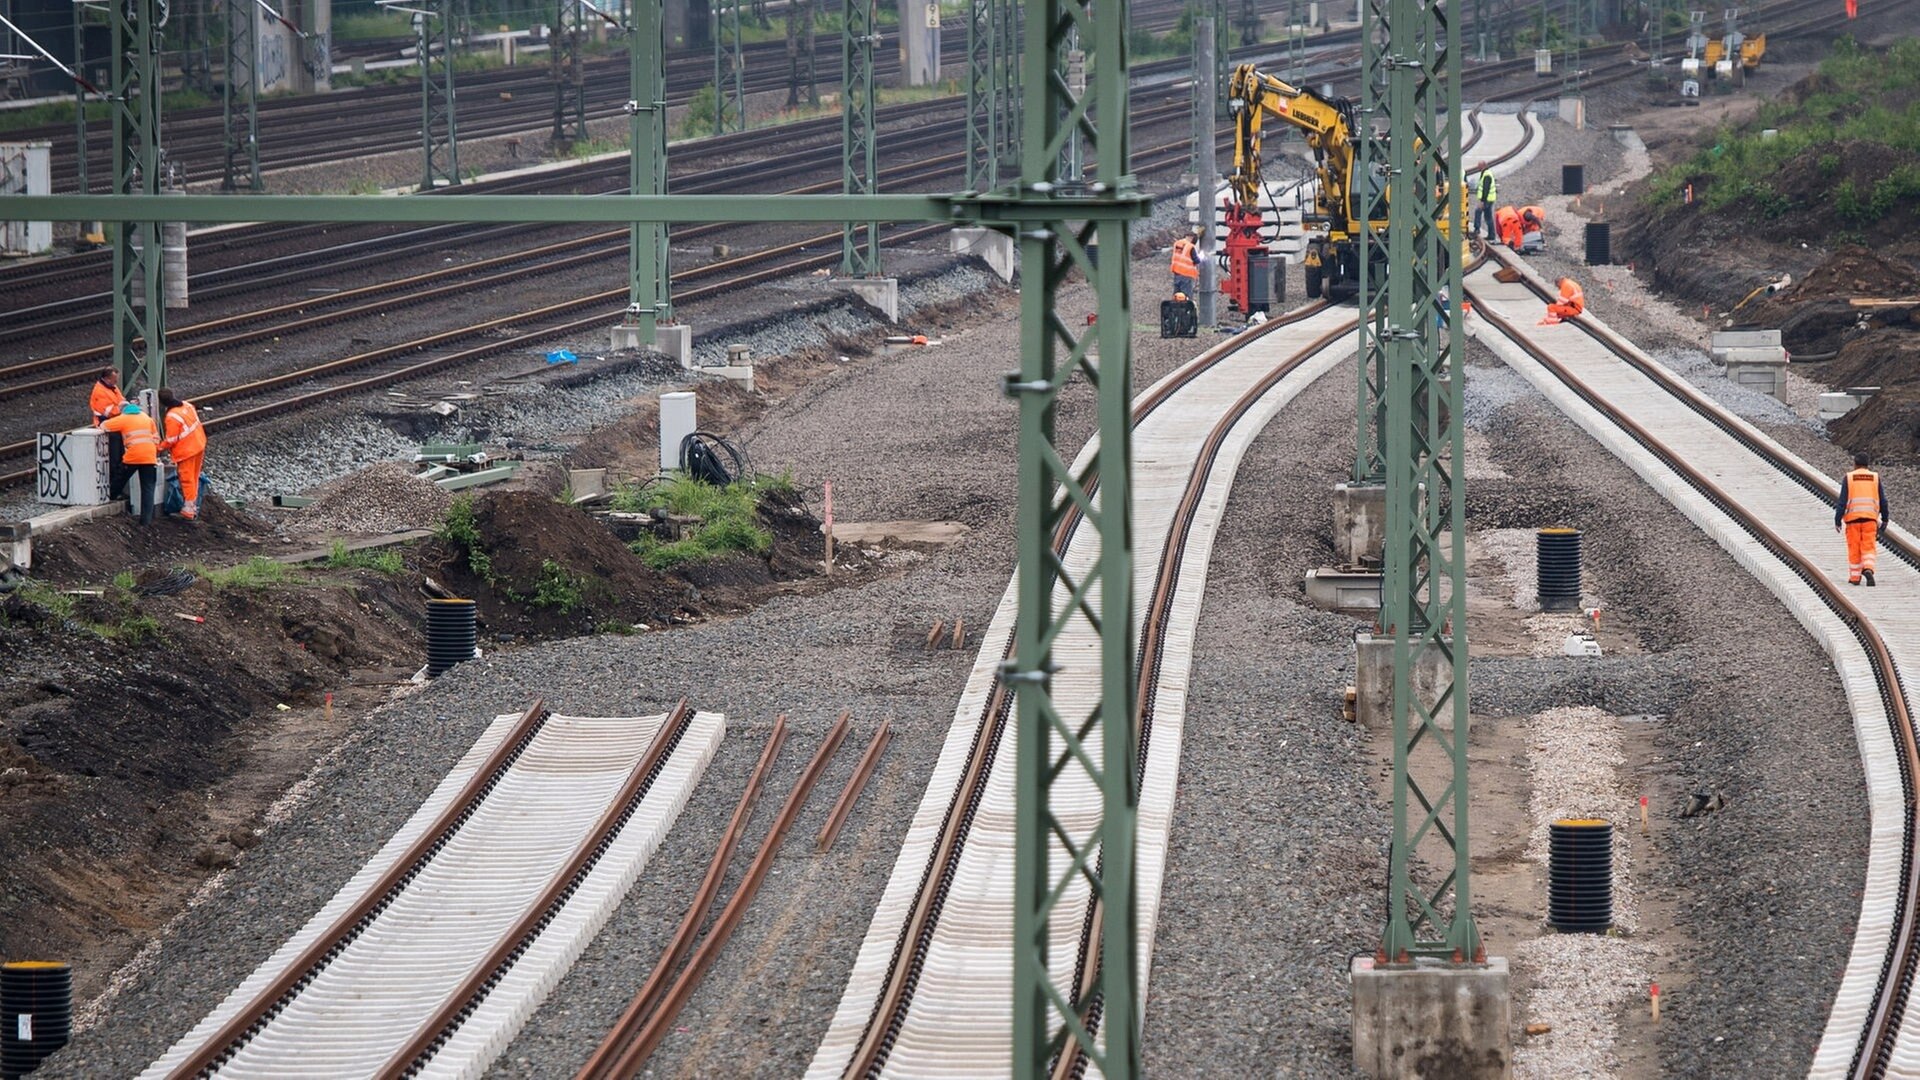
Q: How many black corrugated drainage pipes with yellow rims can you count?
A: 4